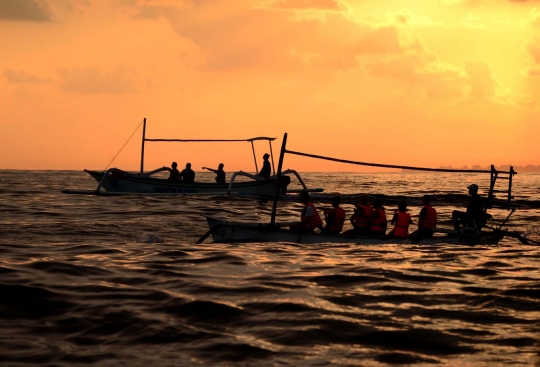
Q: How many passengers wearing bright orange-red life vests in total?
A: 6